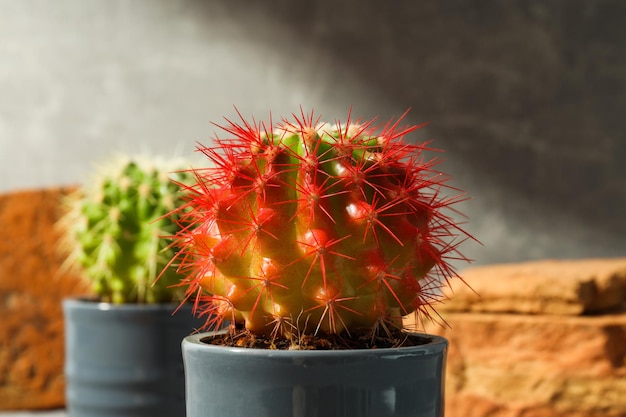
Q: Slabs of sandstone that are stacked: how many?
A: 2